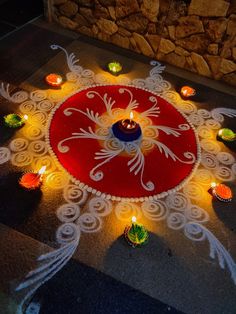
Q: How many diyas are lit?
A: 9